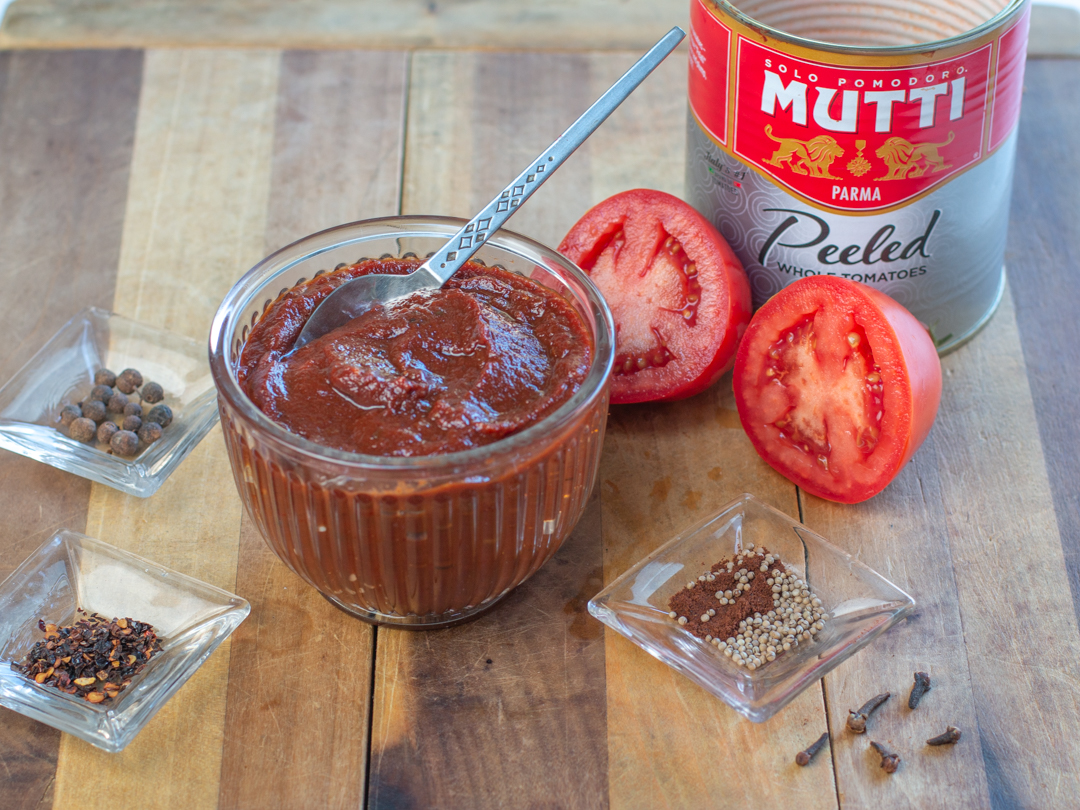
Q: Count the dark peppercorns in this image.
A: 14